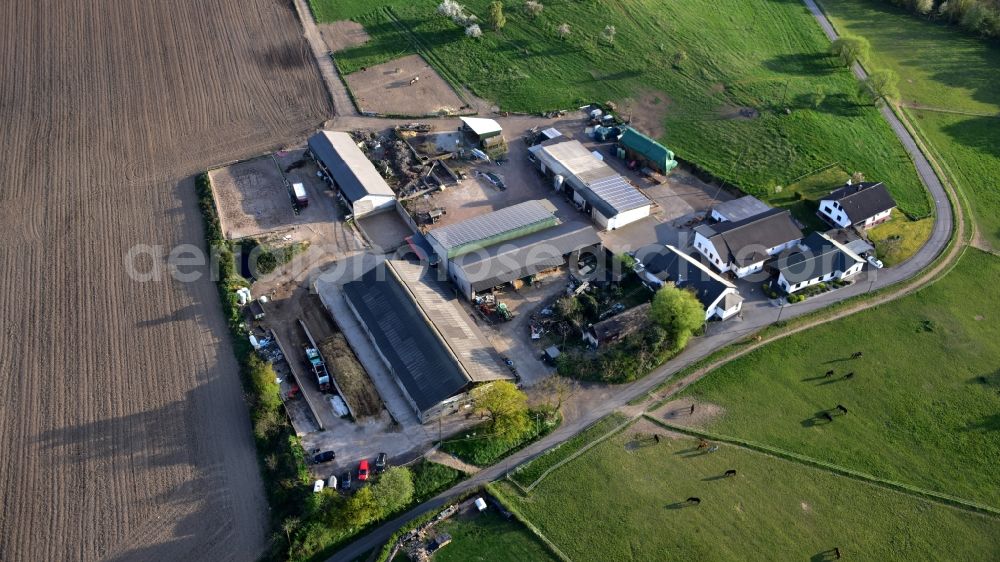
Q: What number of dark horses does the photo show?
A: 10